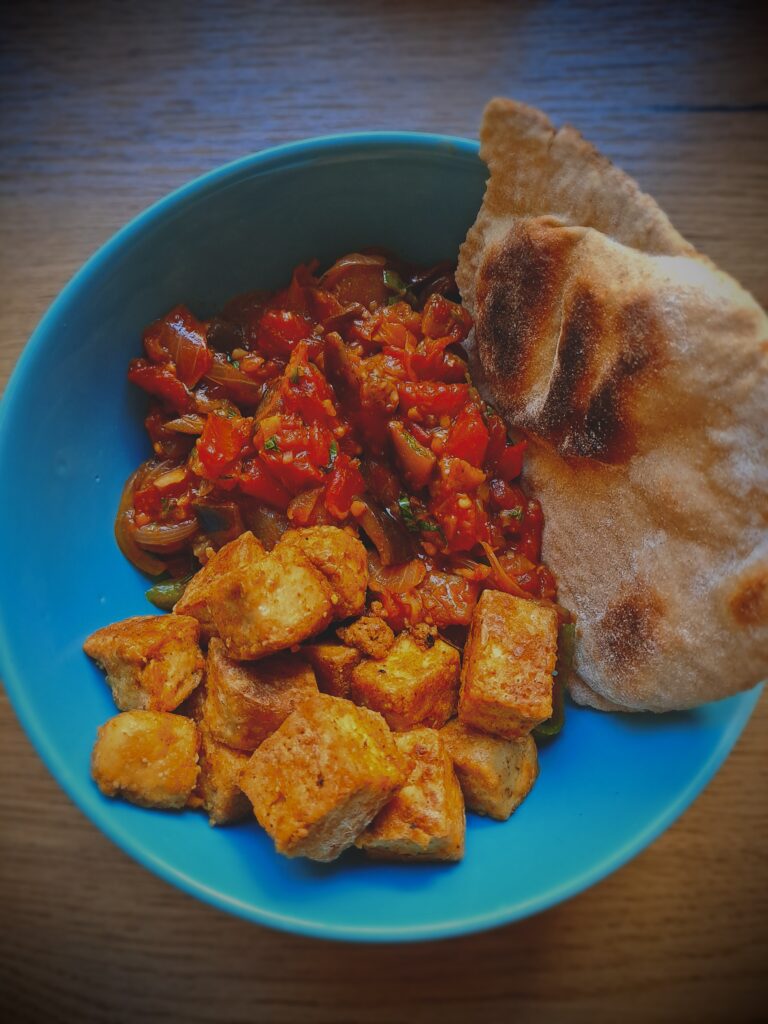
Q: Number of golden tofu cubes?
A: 13